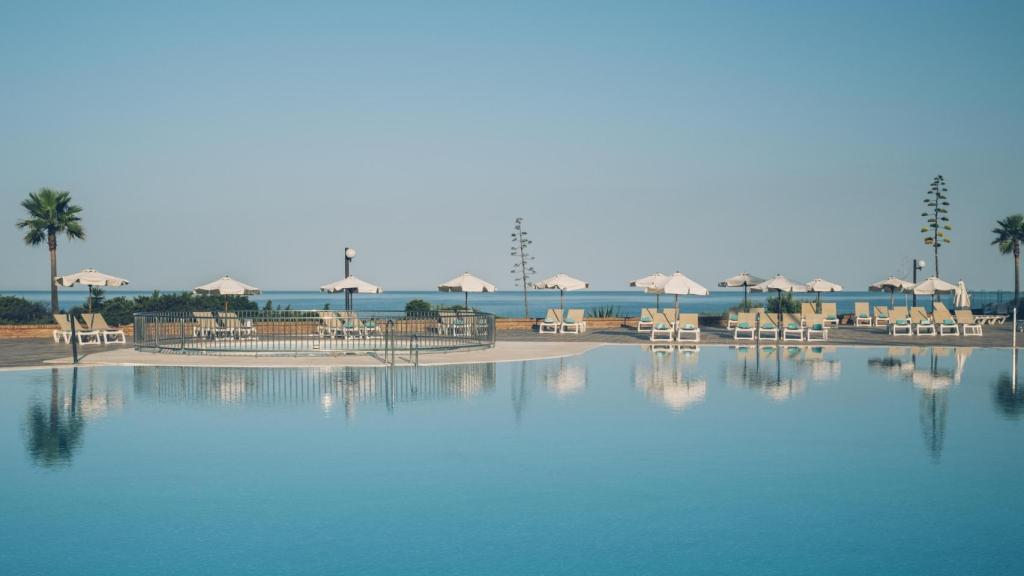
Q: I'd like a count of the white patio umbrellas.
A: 13